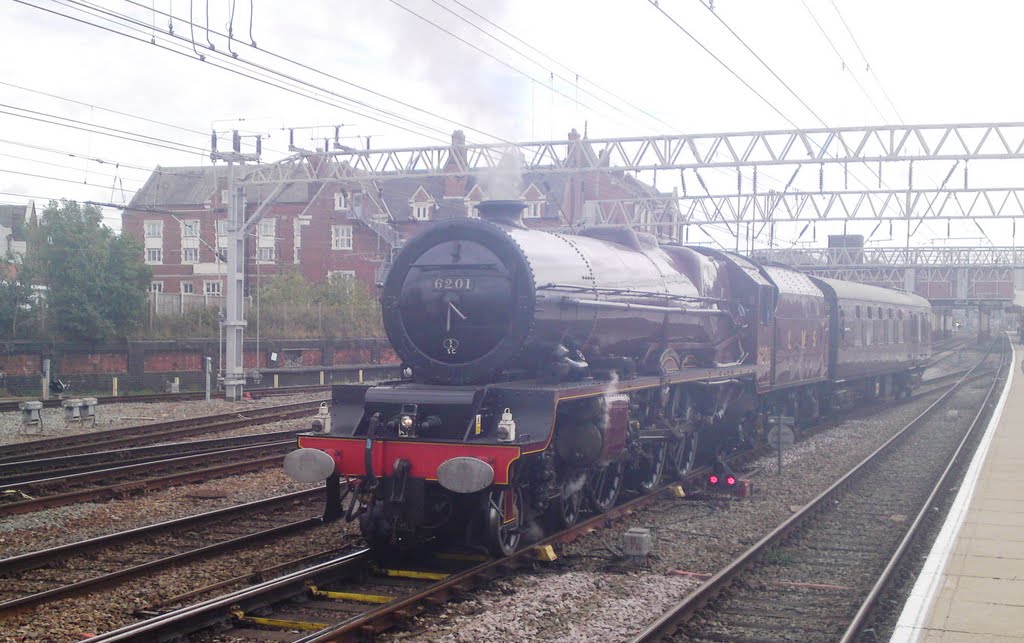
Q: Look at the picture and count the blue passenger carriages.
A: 0